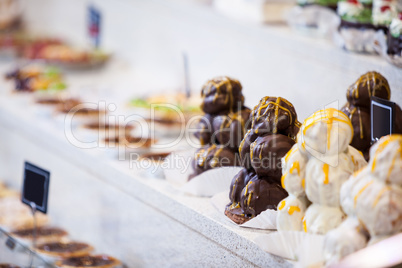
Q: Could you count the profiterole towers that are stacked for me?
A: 5